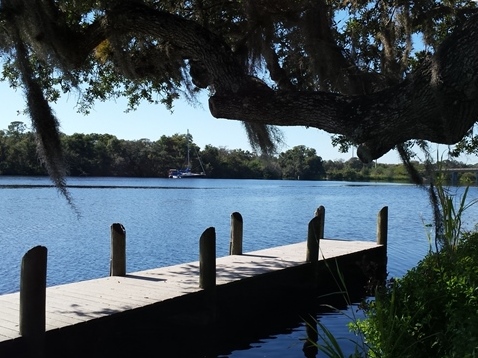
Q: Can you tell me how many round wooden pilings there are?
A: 7